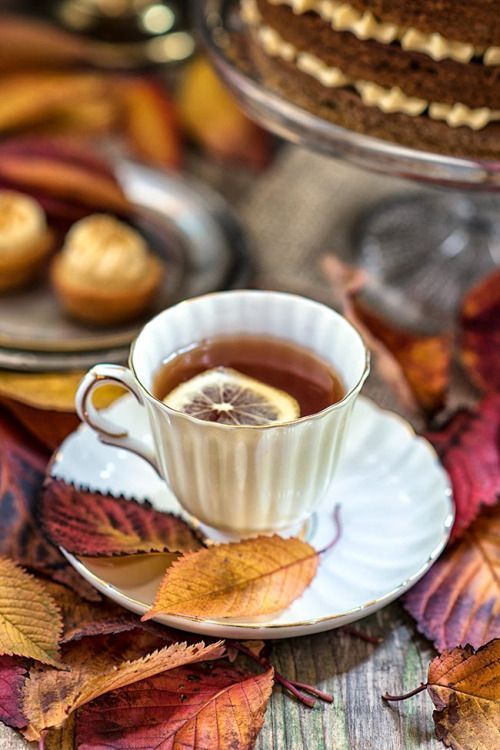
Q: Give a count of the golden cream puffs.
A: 2